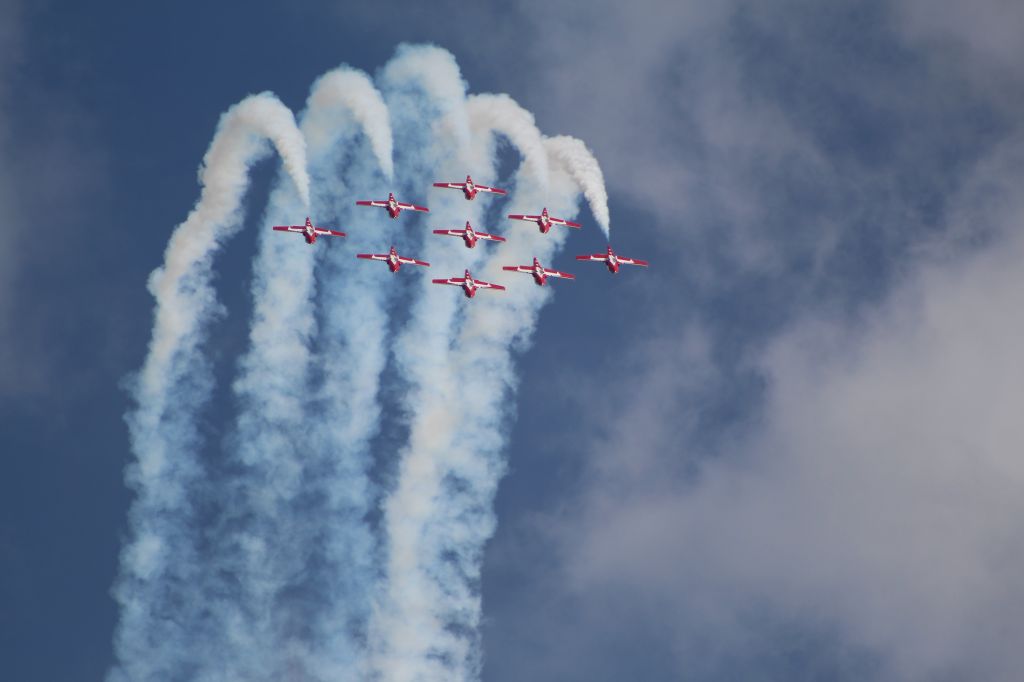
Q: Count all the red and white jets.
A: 9